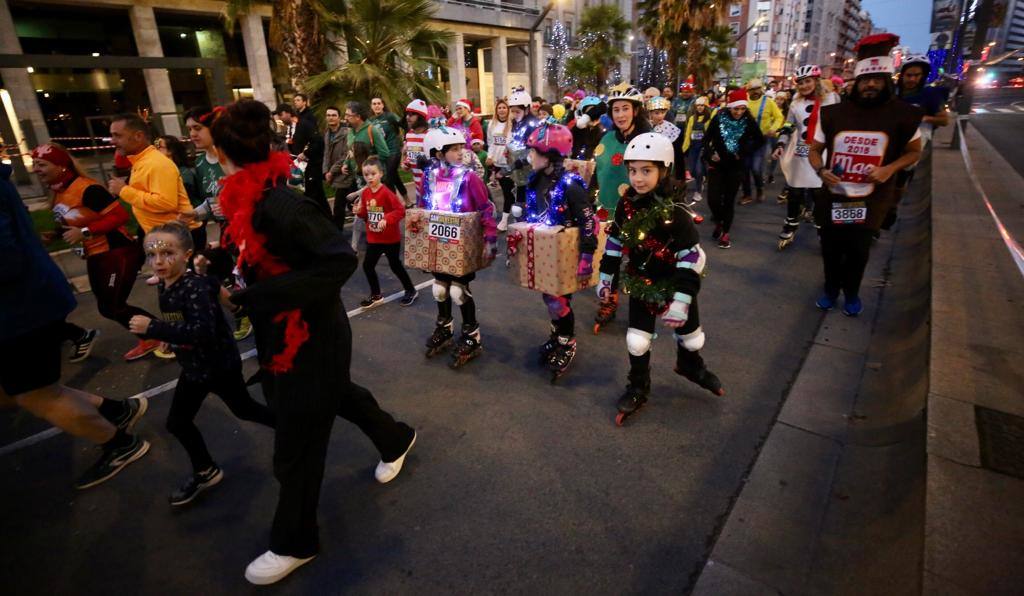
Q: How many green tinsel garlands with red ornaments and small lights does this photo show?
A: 1